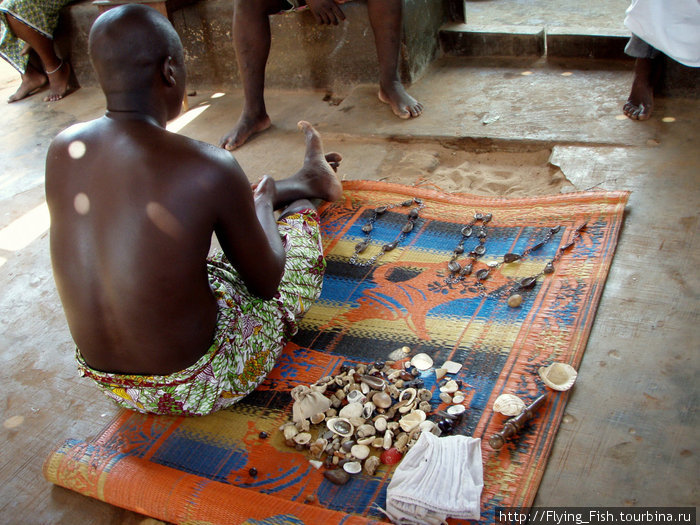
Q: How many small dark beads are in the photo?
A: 2